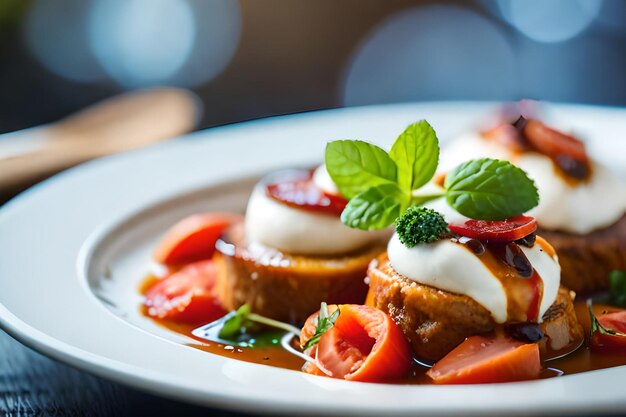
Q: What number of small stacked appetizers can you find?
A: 3